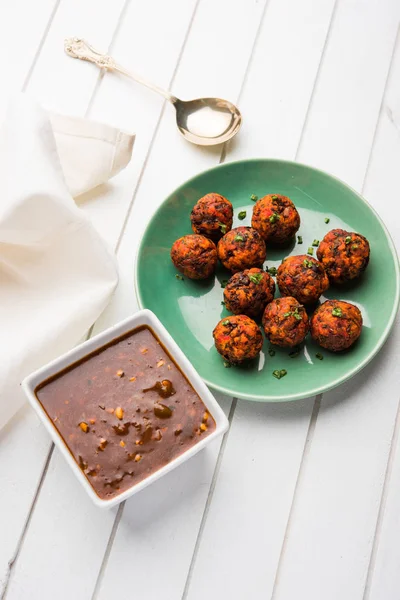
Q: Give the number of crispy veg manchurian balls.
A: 10